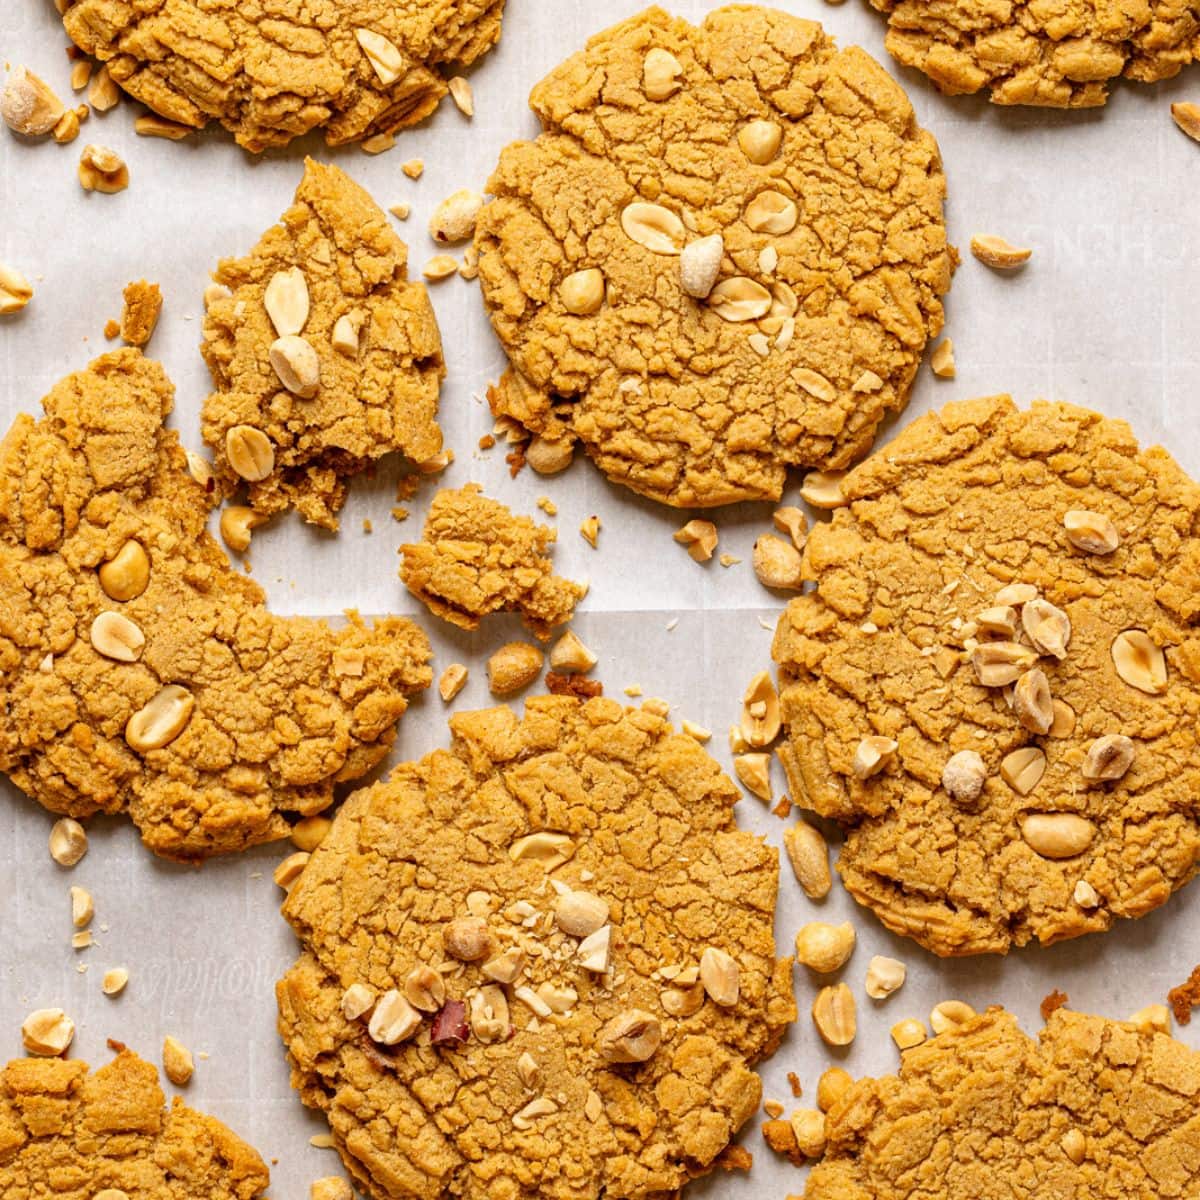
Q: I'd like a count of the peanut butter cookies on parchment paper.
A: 8